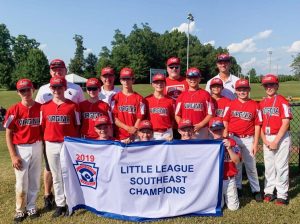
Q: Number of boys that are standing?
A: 9